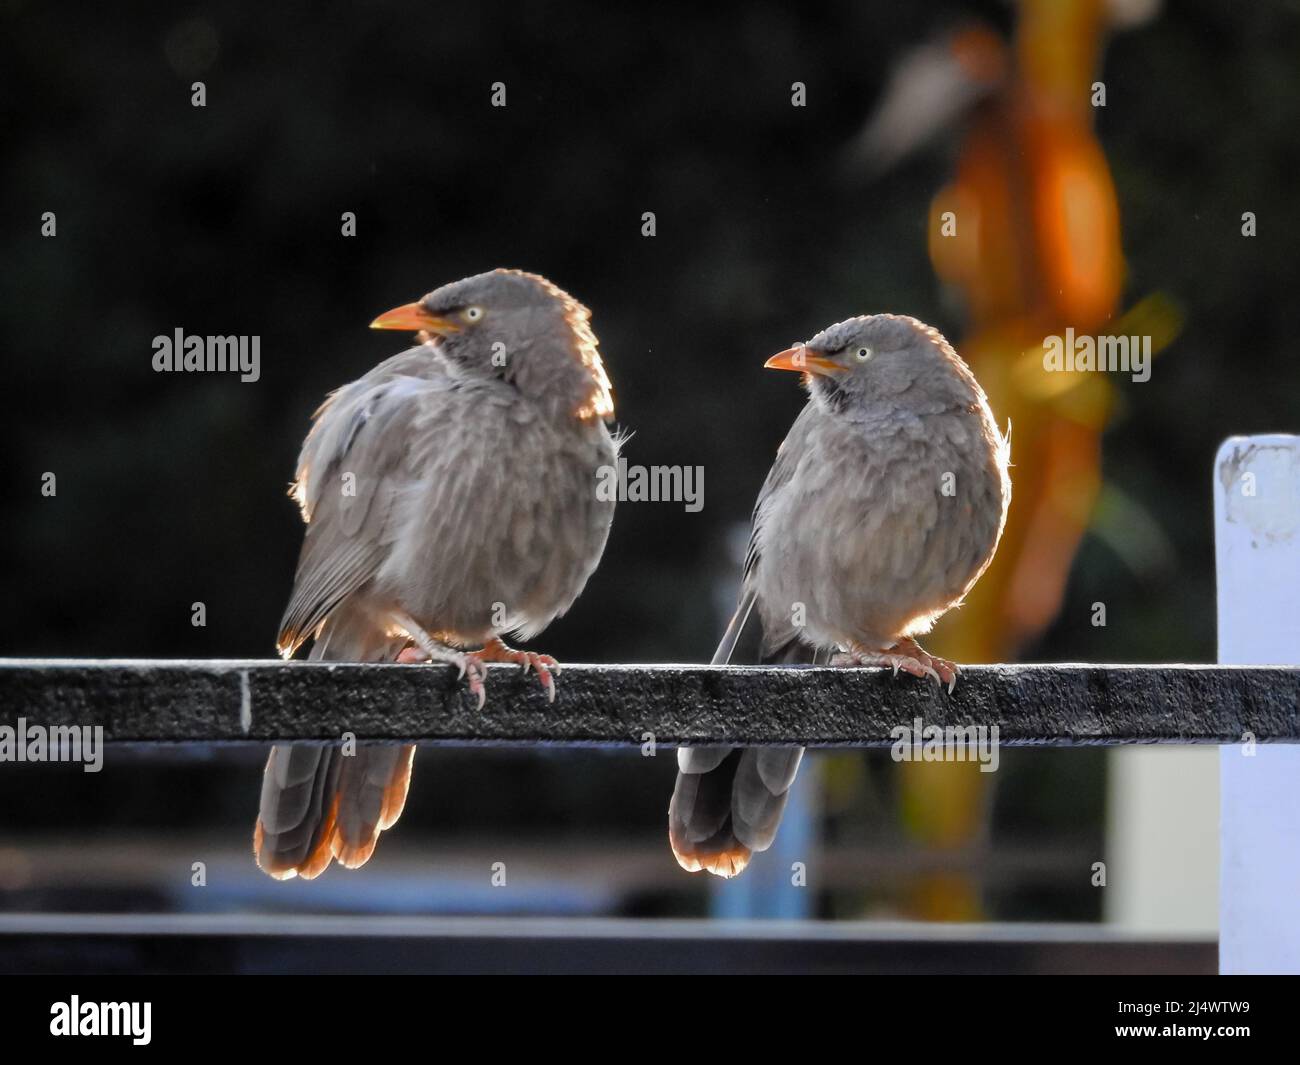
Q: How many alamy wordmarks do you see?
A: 6